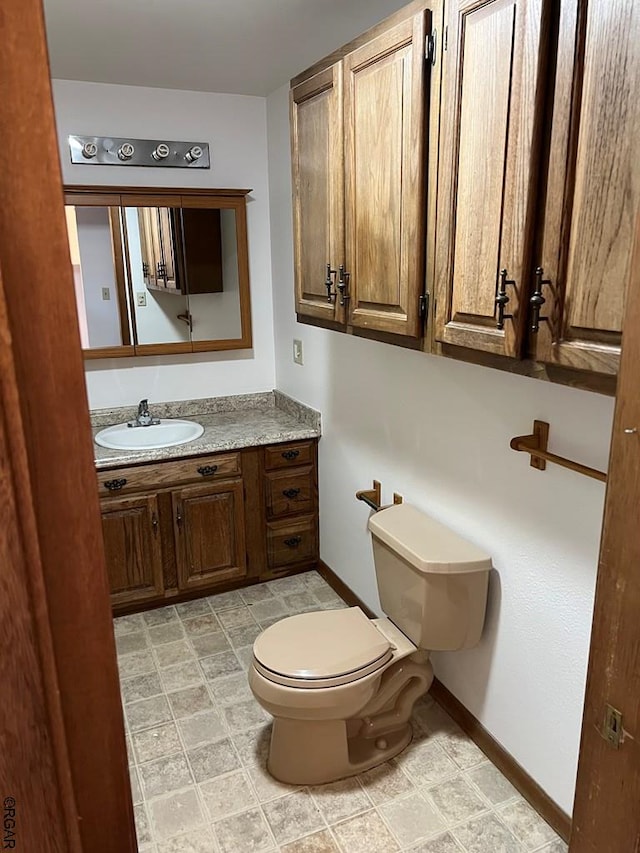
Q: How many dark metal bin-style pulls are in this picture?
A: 5